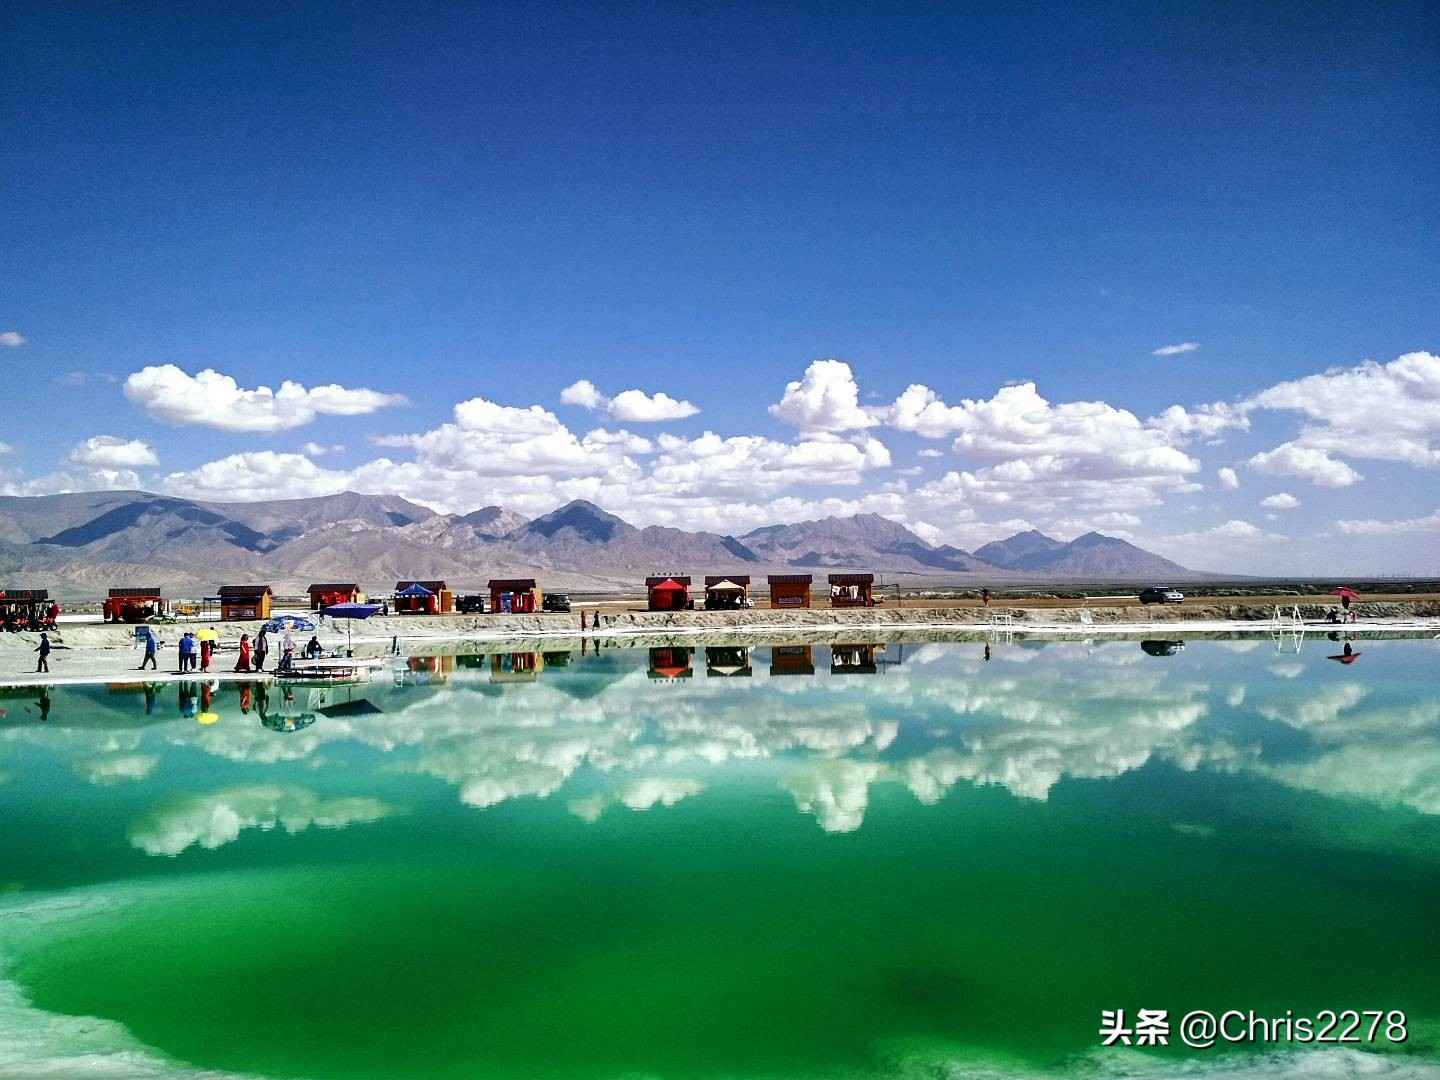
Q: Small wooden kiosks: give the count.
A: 10